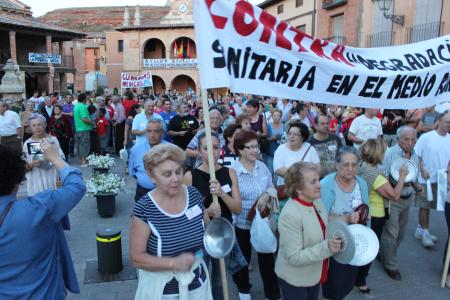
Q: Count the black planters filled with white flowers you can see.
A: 2